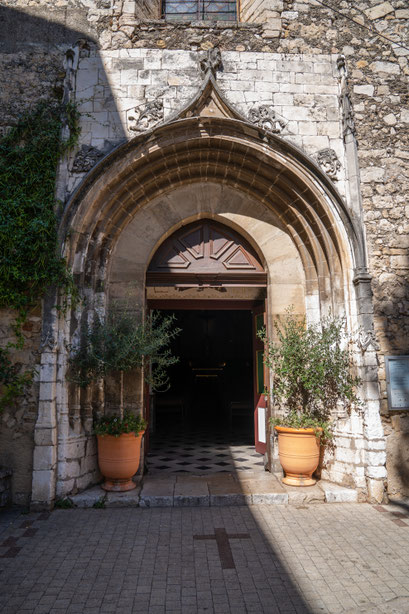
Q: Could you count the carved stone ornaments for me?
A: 5